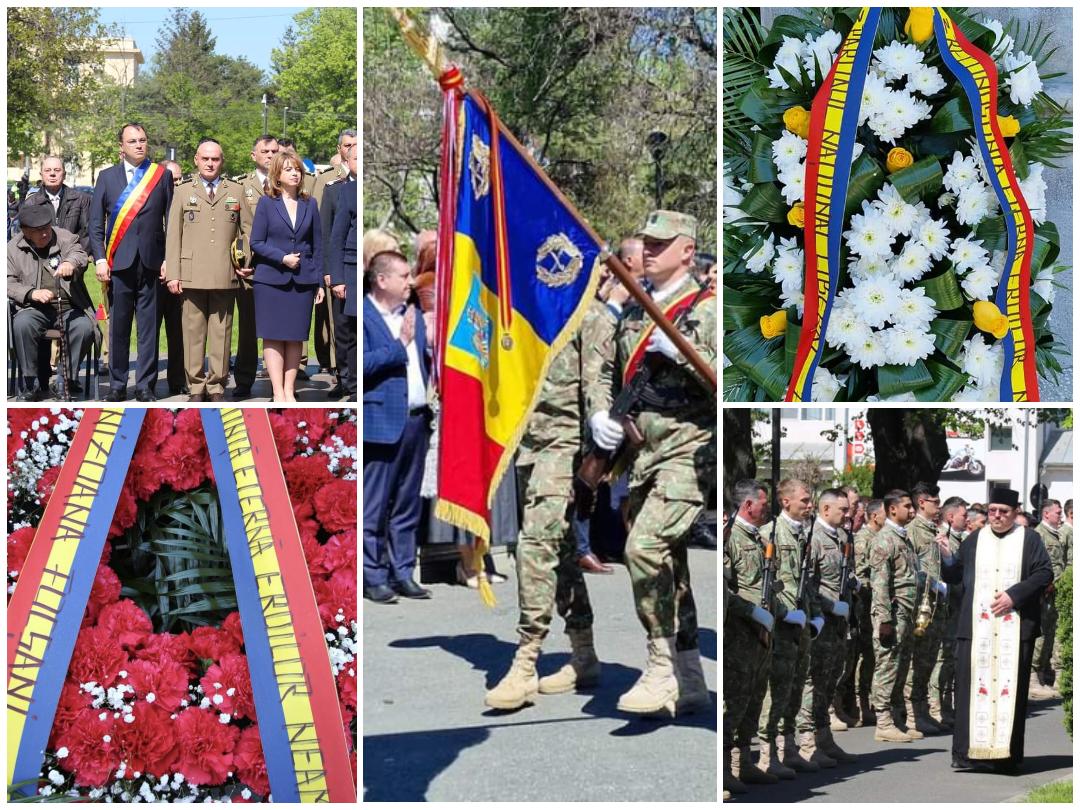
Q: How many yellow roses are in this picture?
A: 7